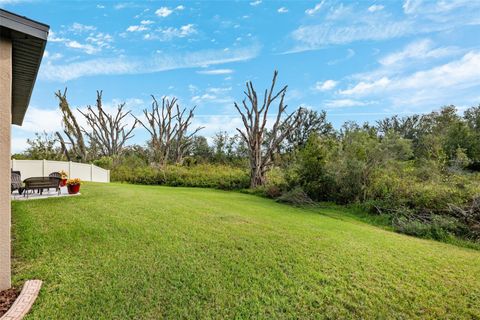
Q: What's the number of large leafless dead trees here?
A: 4